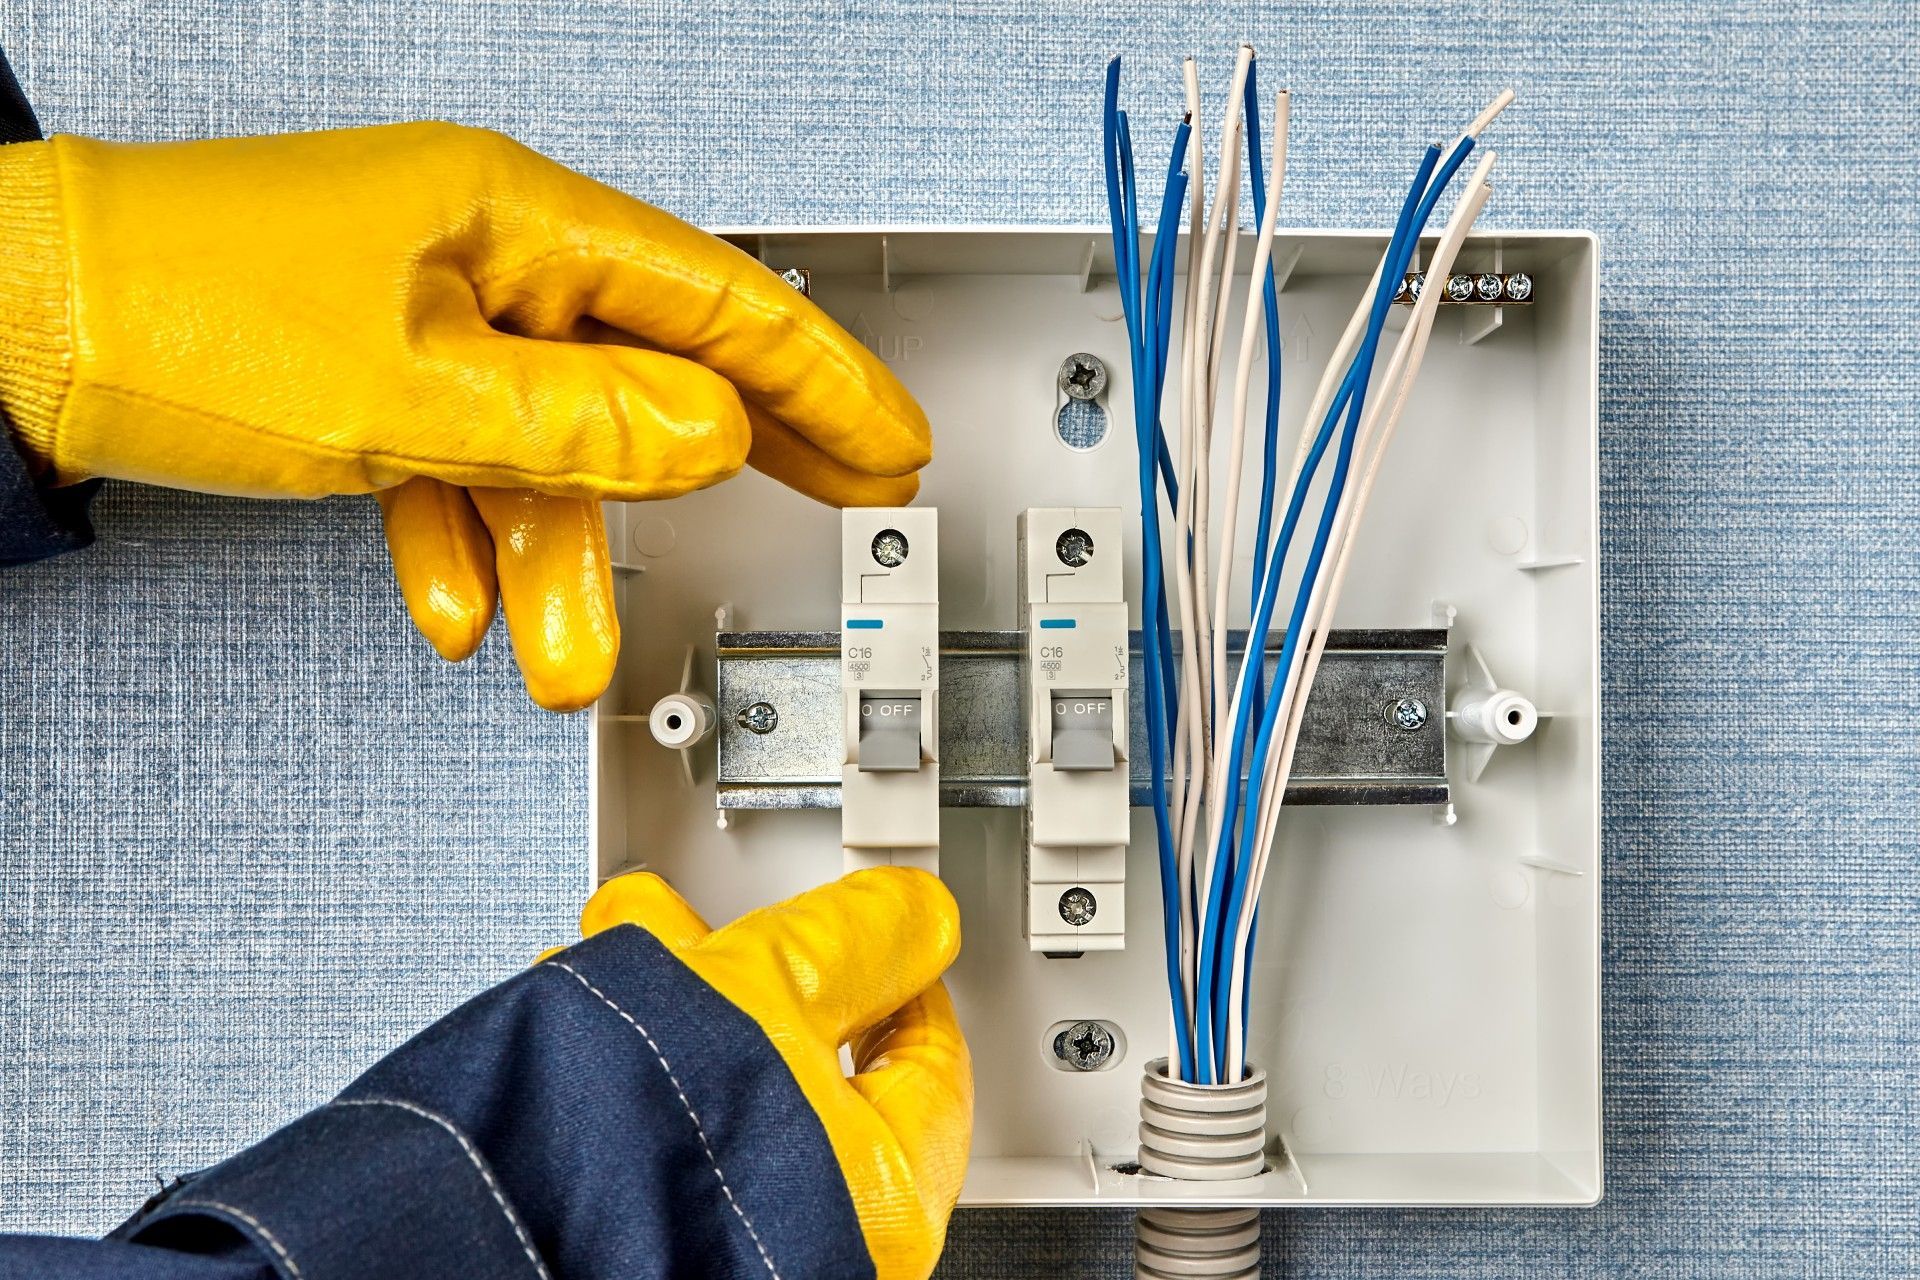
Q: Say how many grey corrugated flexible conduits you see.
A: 1